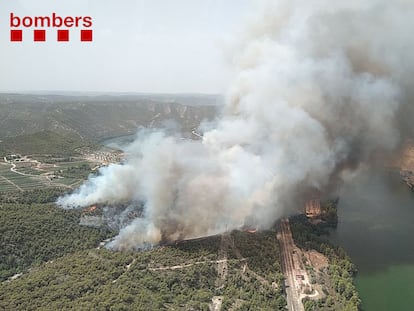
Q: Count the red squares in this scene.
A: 4